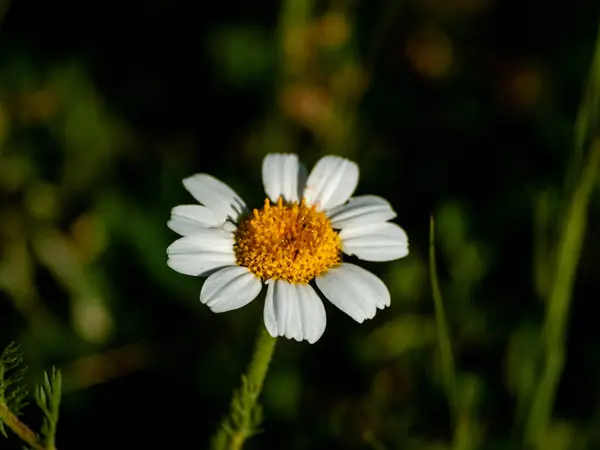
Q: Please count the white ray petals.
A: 10